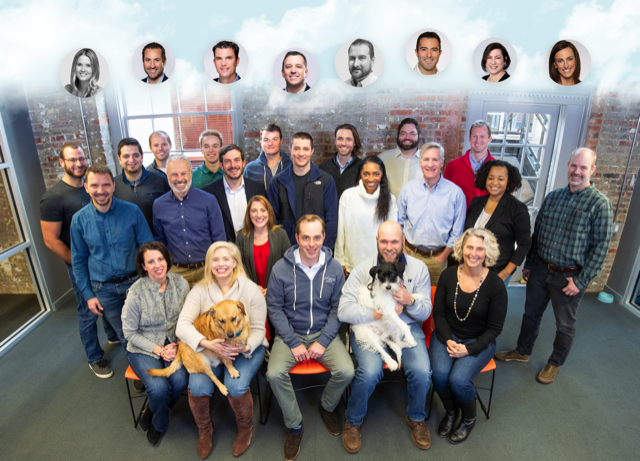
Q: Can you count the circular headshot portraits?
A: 8